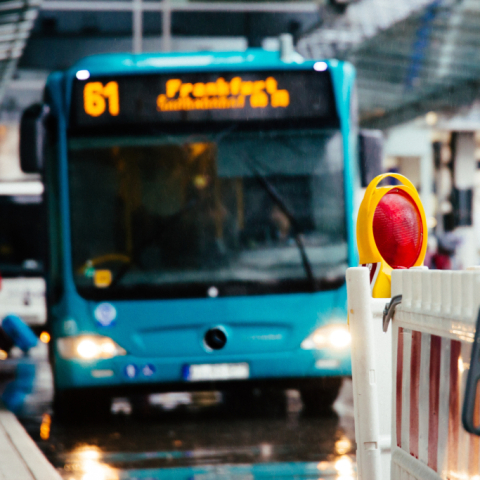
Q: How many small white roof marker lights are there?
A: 2